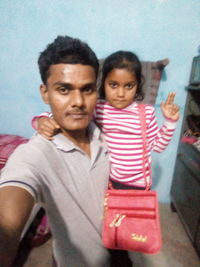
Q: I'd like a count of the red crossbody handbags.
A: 1